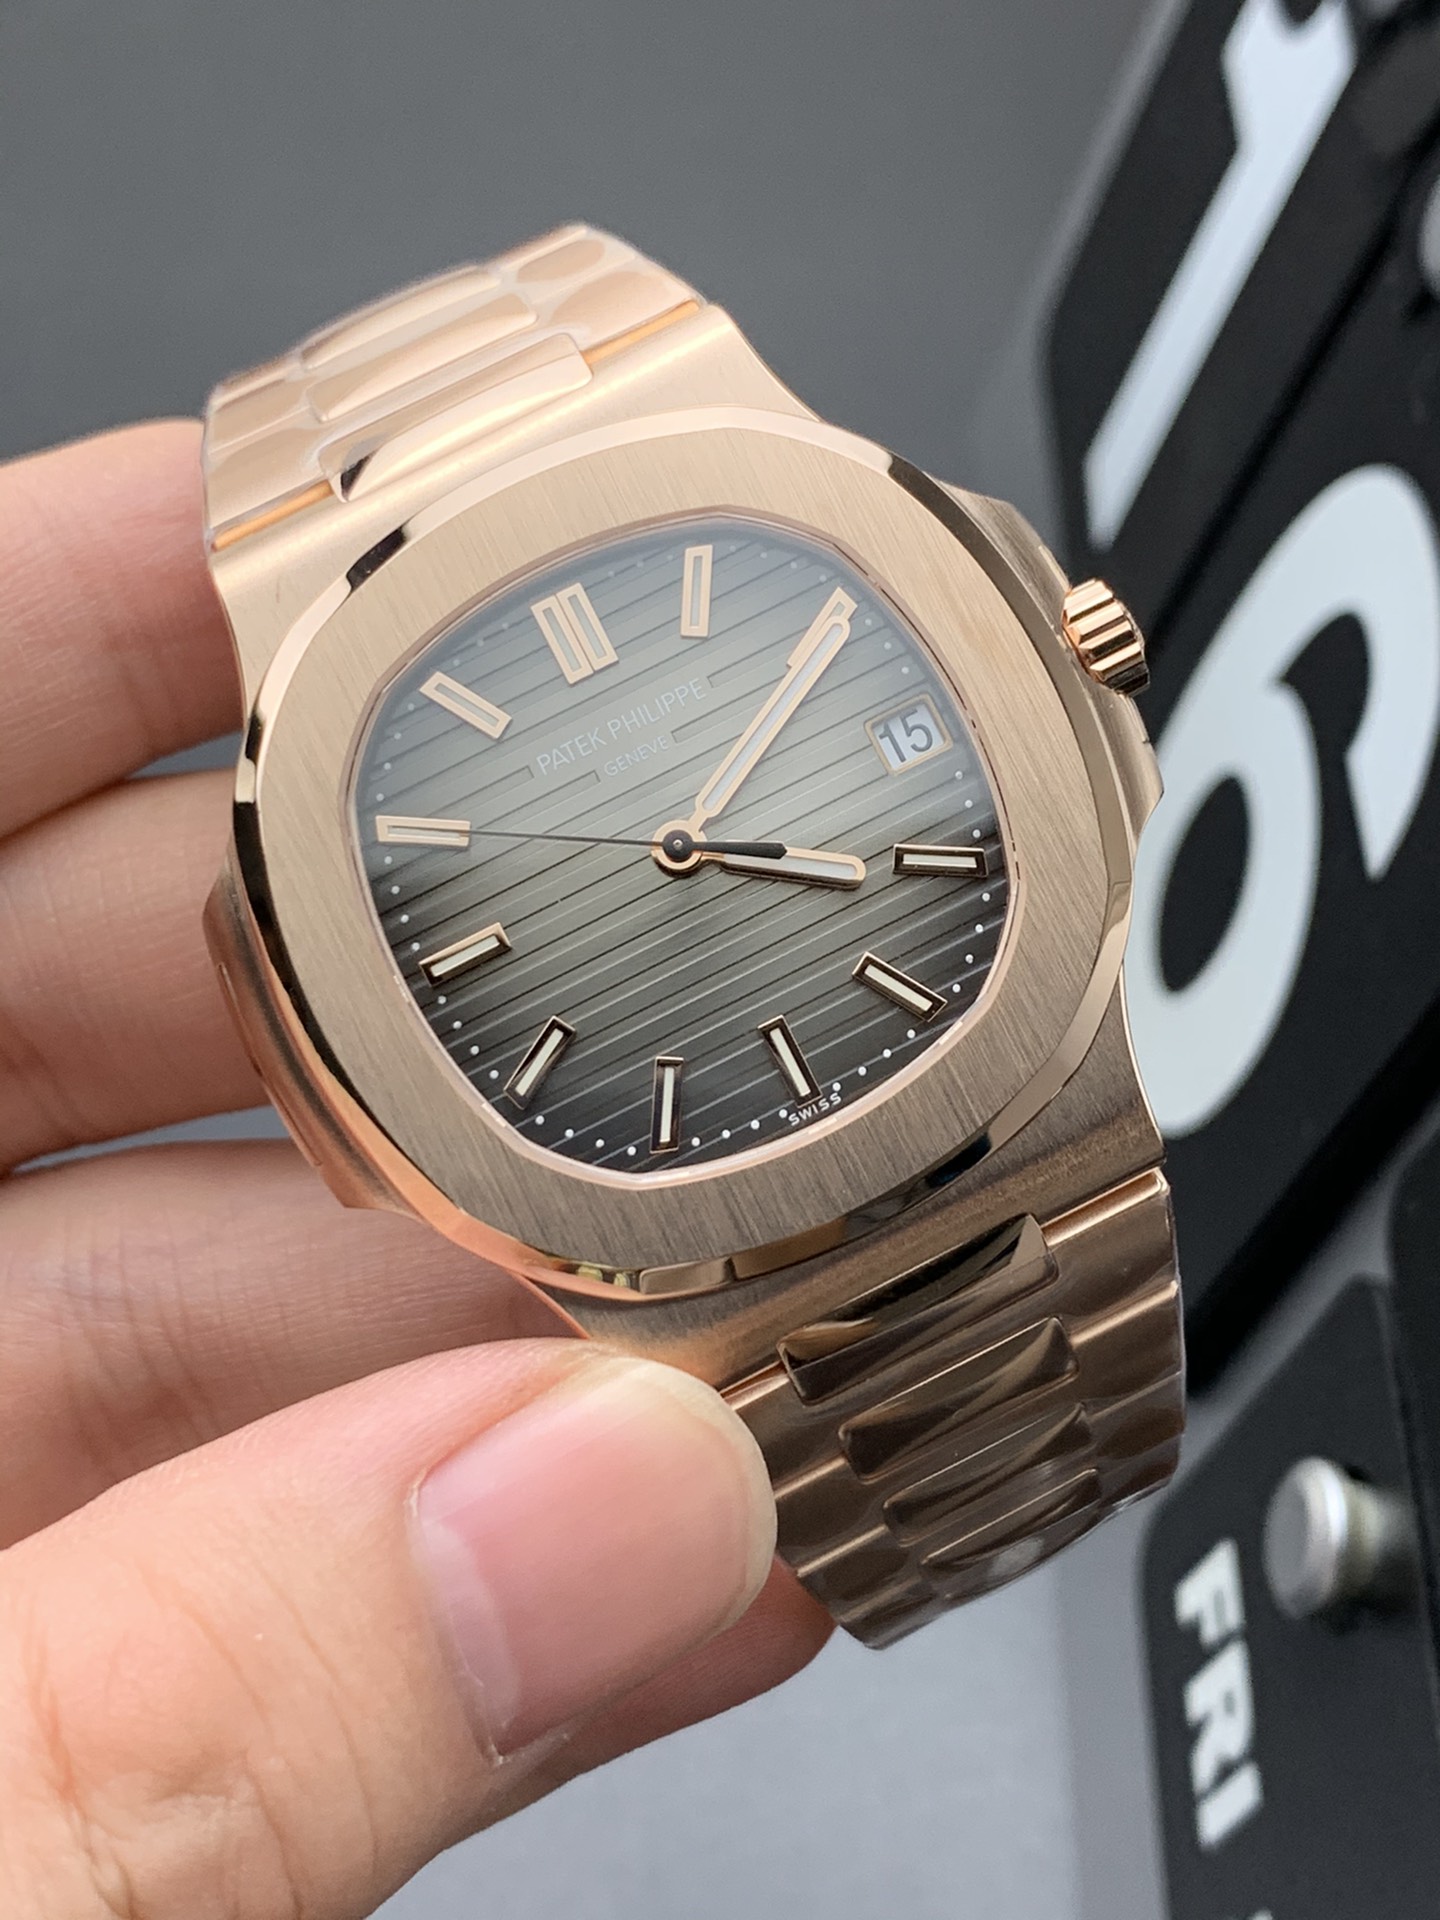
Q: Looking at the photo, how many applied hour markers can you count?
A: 11